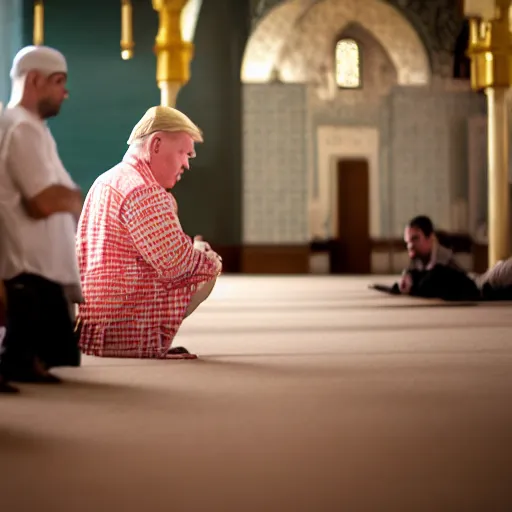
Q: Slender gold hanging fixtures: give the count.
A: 2